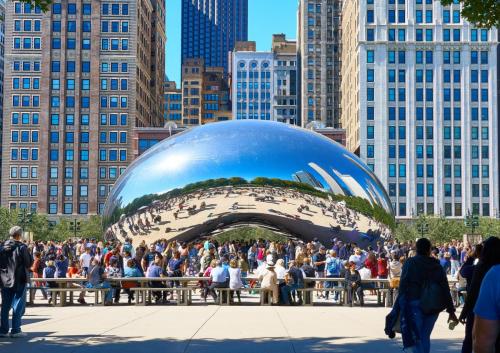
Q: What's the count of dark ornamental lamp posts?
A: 4